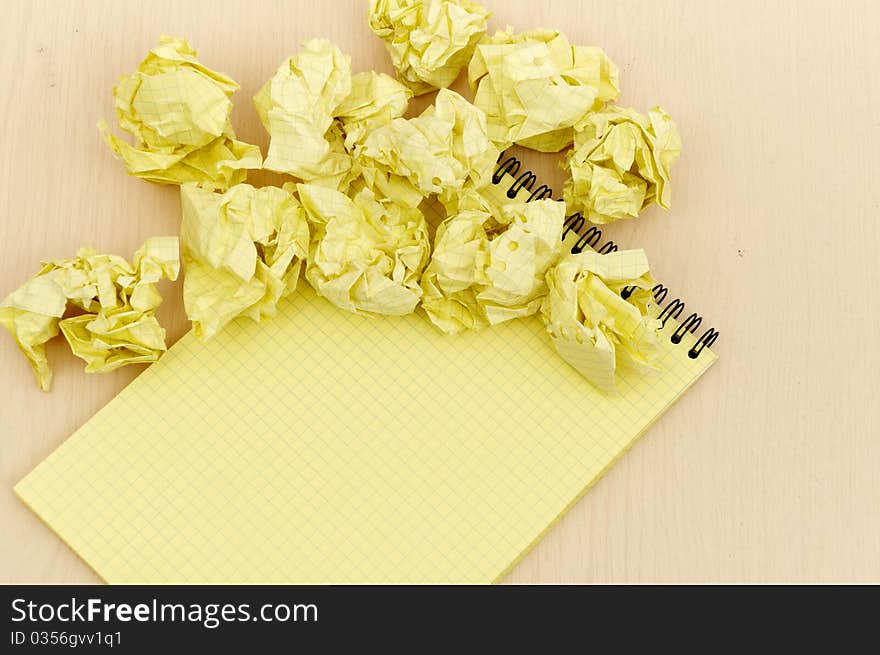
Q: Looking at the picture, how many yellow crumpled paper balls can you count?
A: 11